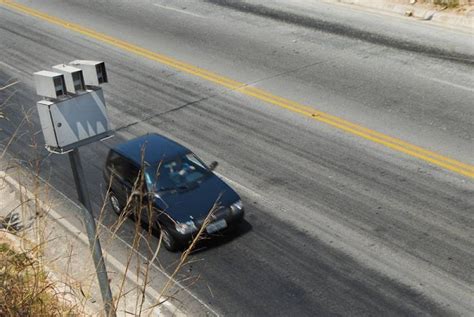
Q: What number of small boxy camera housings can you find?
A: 3